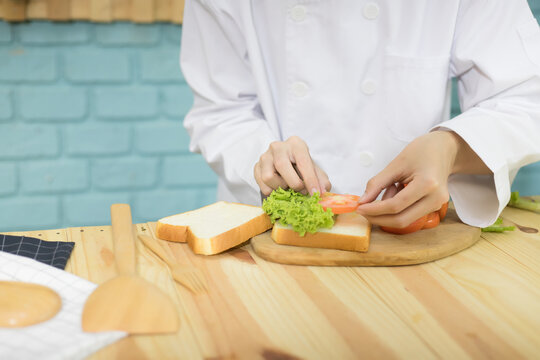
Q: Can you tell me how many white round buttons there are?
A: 5